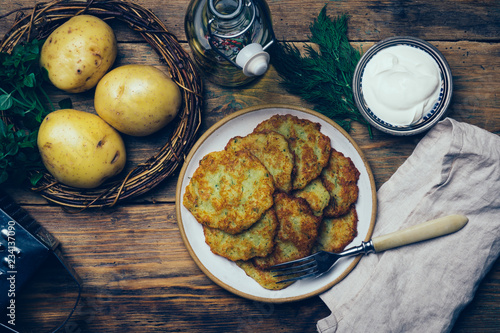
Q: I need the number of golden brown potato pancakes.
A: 9